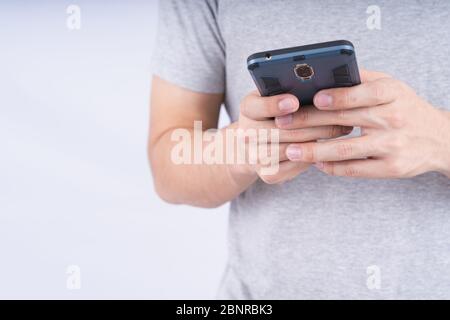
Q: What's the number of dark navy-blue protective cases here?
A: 1